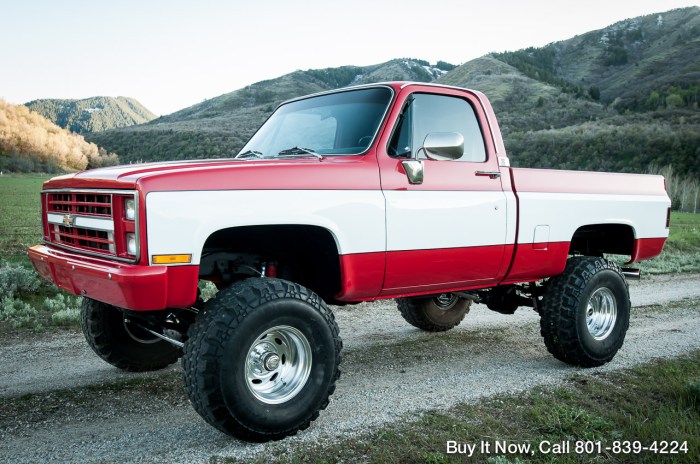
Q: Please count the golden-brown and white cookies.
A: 0